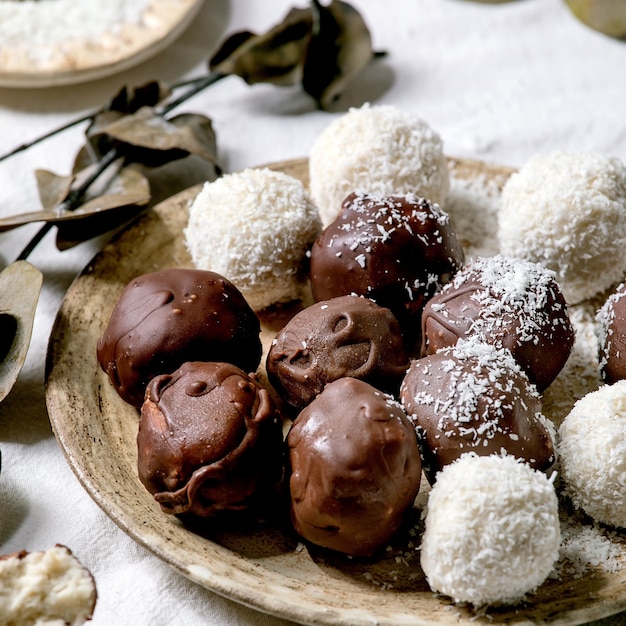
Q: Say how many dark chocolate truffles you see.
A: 8